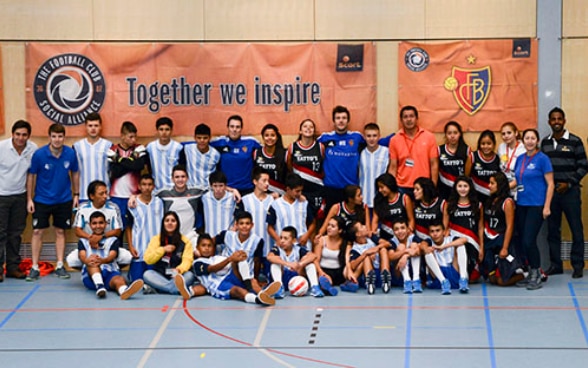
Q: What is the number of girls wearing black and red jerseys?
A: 9